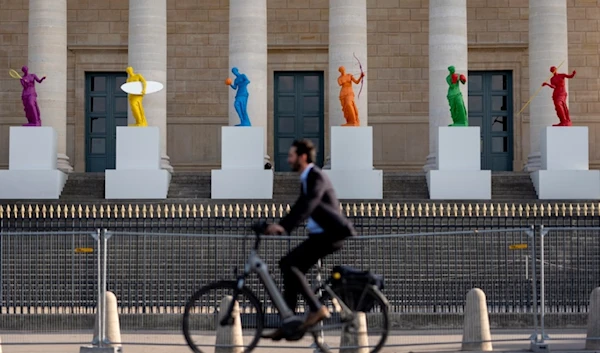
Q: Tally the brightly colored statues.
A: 6